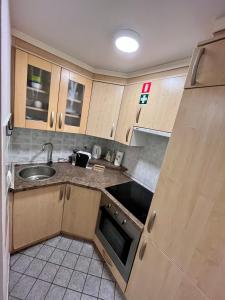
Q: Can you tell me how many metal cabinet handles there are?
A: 10